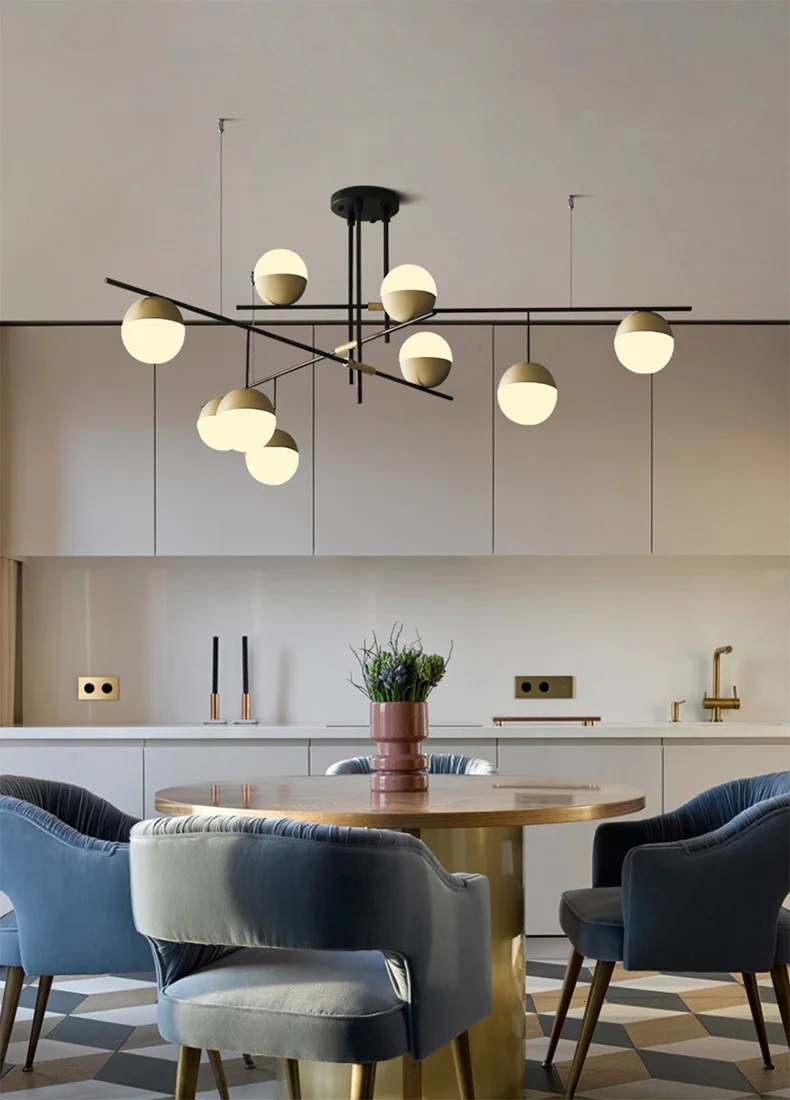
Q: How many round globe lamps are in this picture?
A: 9